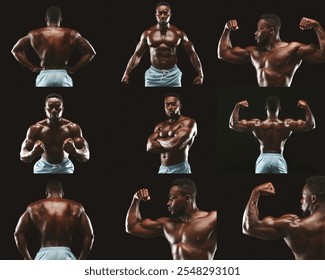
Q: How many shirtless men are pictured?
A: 9